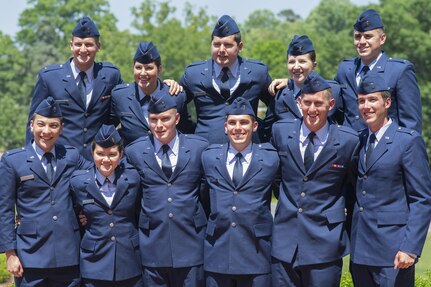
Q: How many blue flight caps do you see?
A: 11